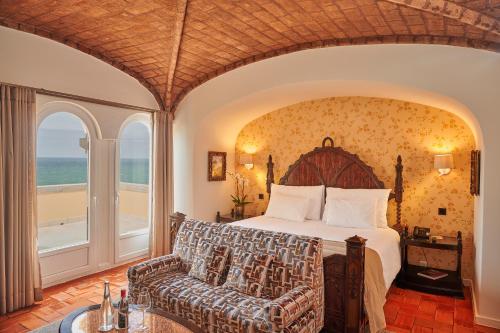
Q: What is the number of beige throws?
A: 1